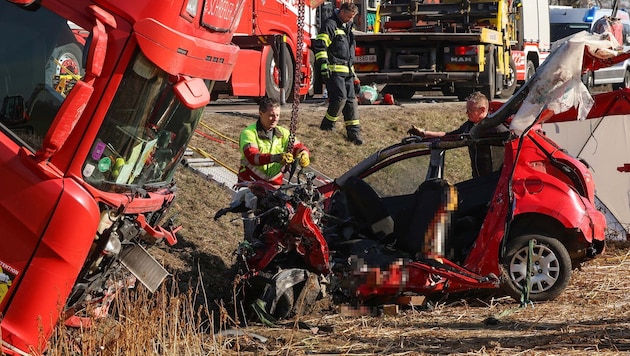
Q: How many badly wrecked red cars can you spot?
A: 1